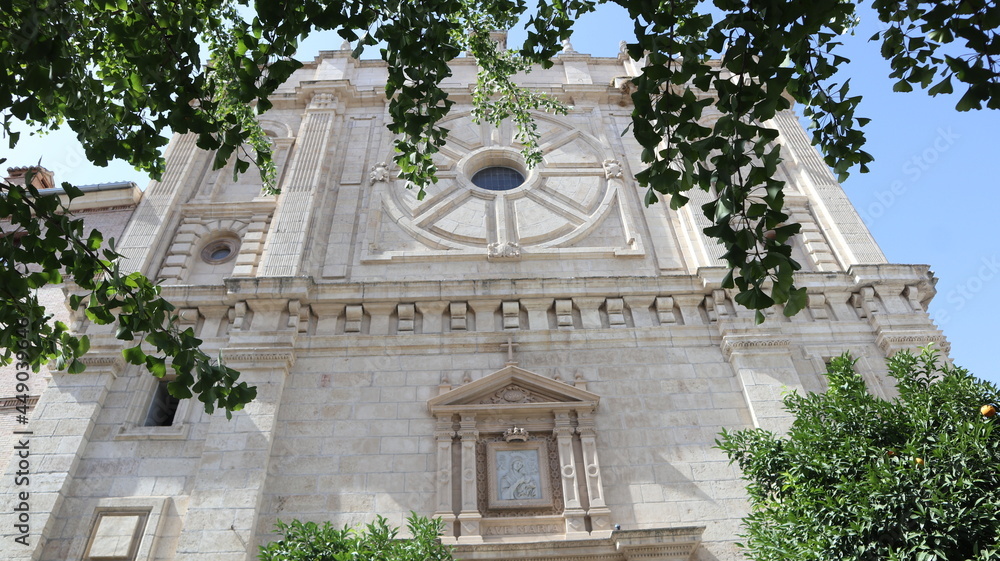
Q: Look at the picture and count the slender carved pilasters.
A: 4